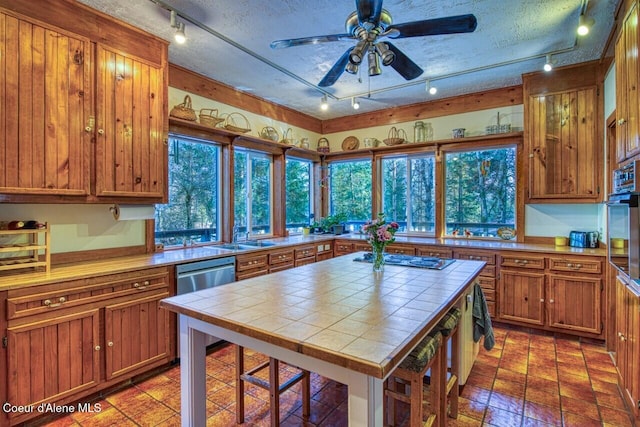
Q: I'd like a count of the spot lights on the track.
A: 6